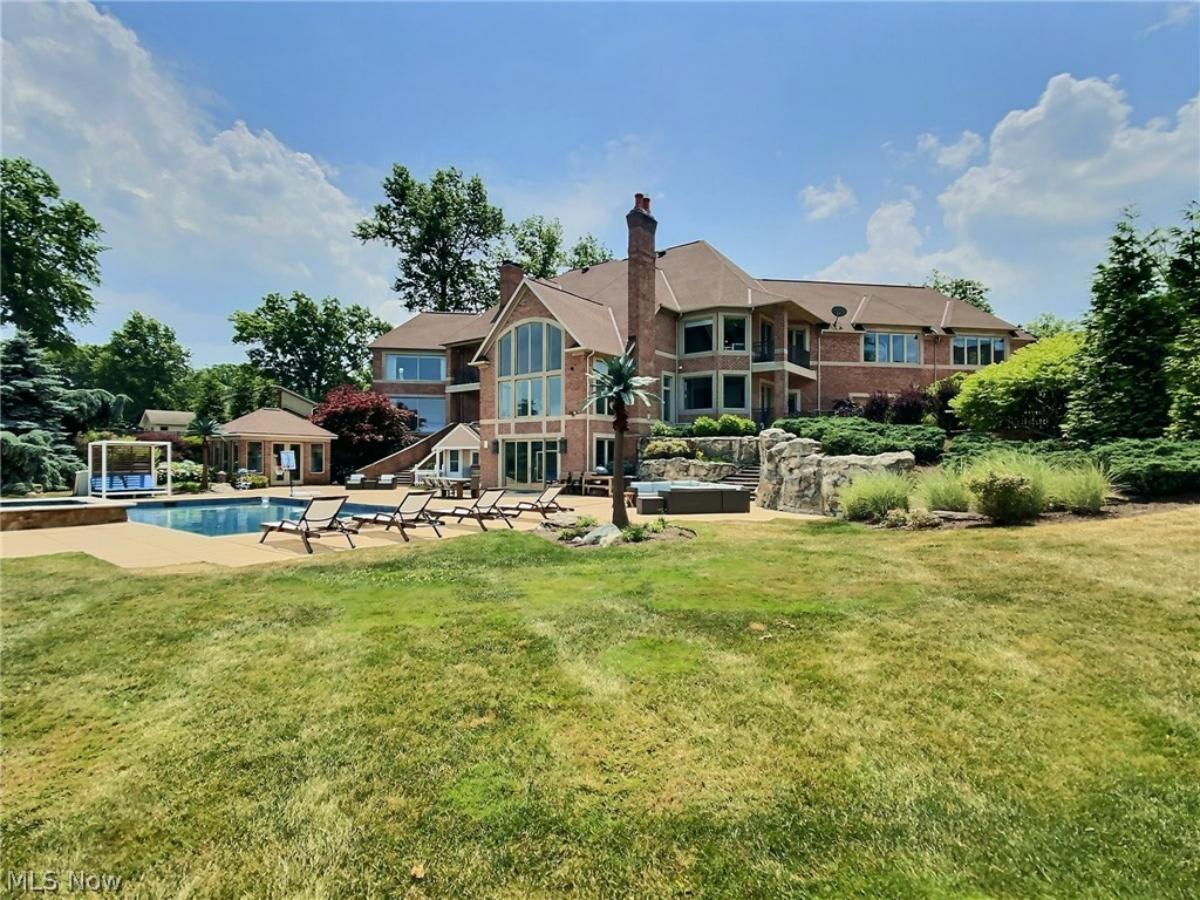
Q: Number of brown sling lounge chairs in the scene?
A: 4